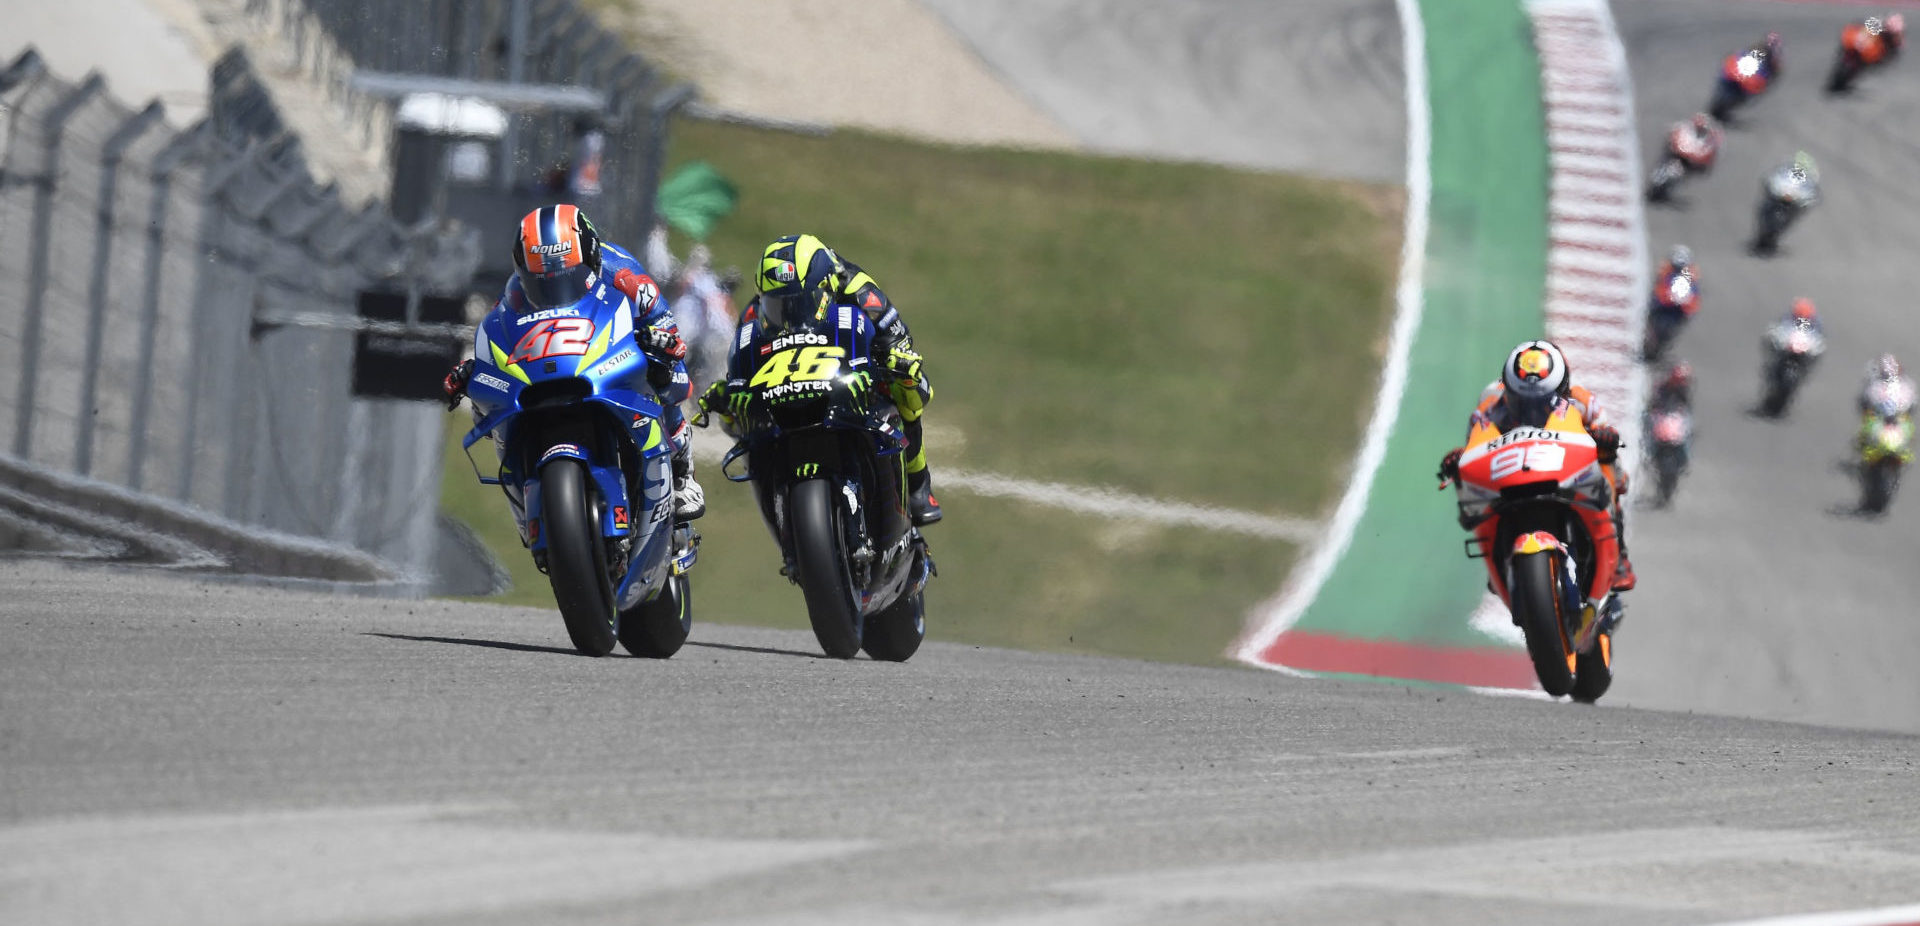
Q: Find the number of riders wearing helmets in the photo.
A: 11